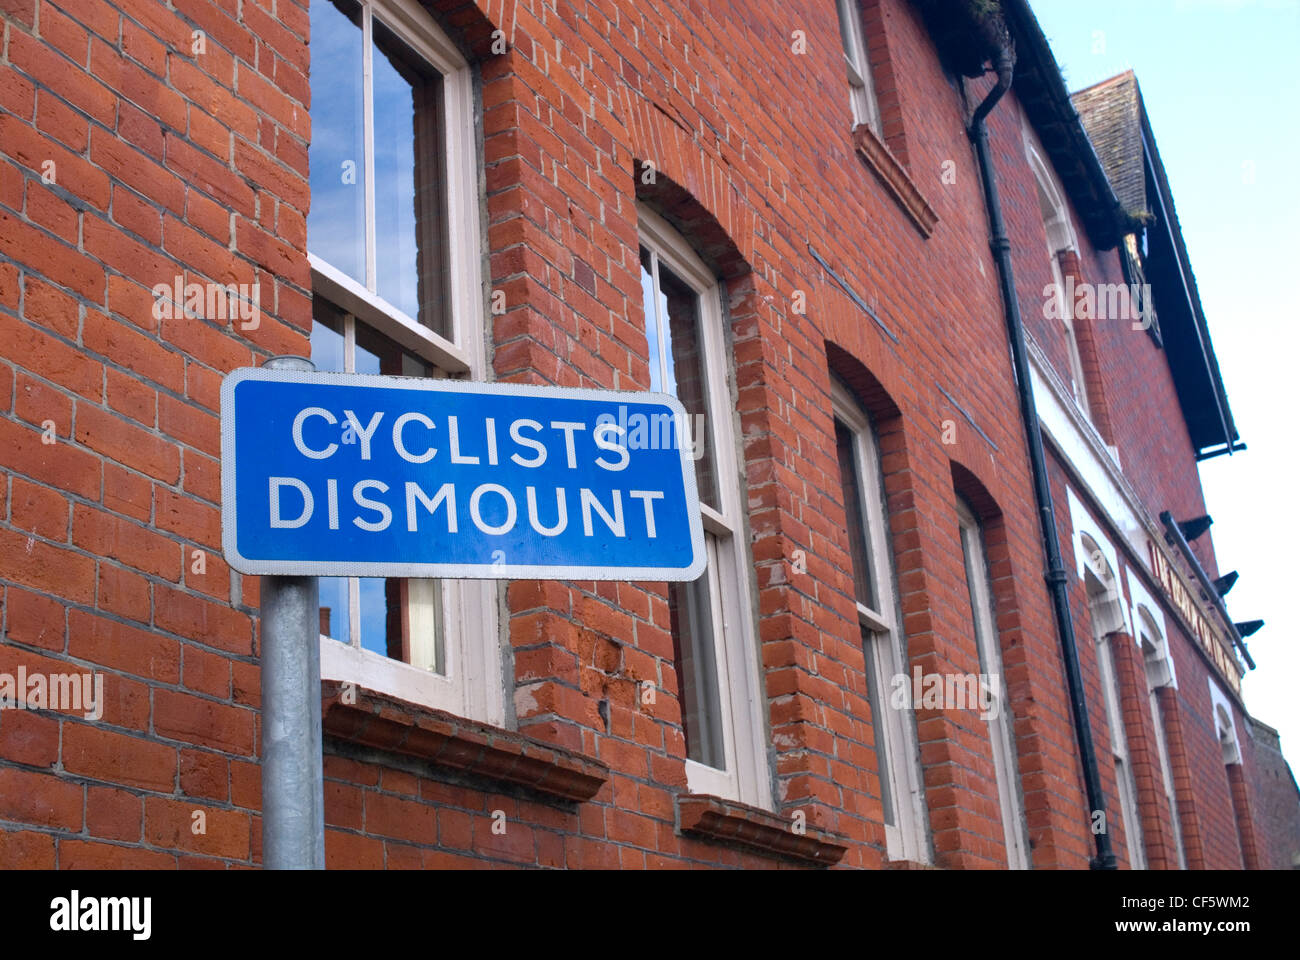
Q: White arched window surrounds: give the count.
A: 4